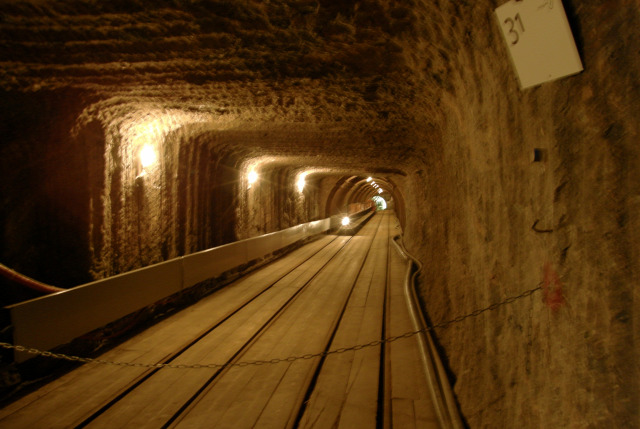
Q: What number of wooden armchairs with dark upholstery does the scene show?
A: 0